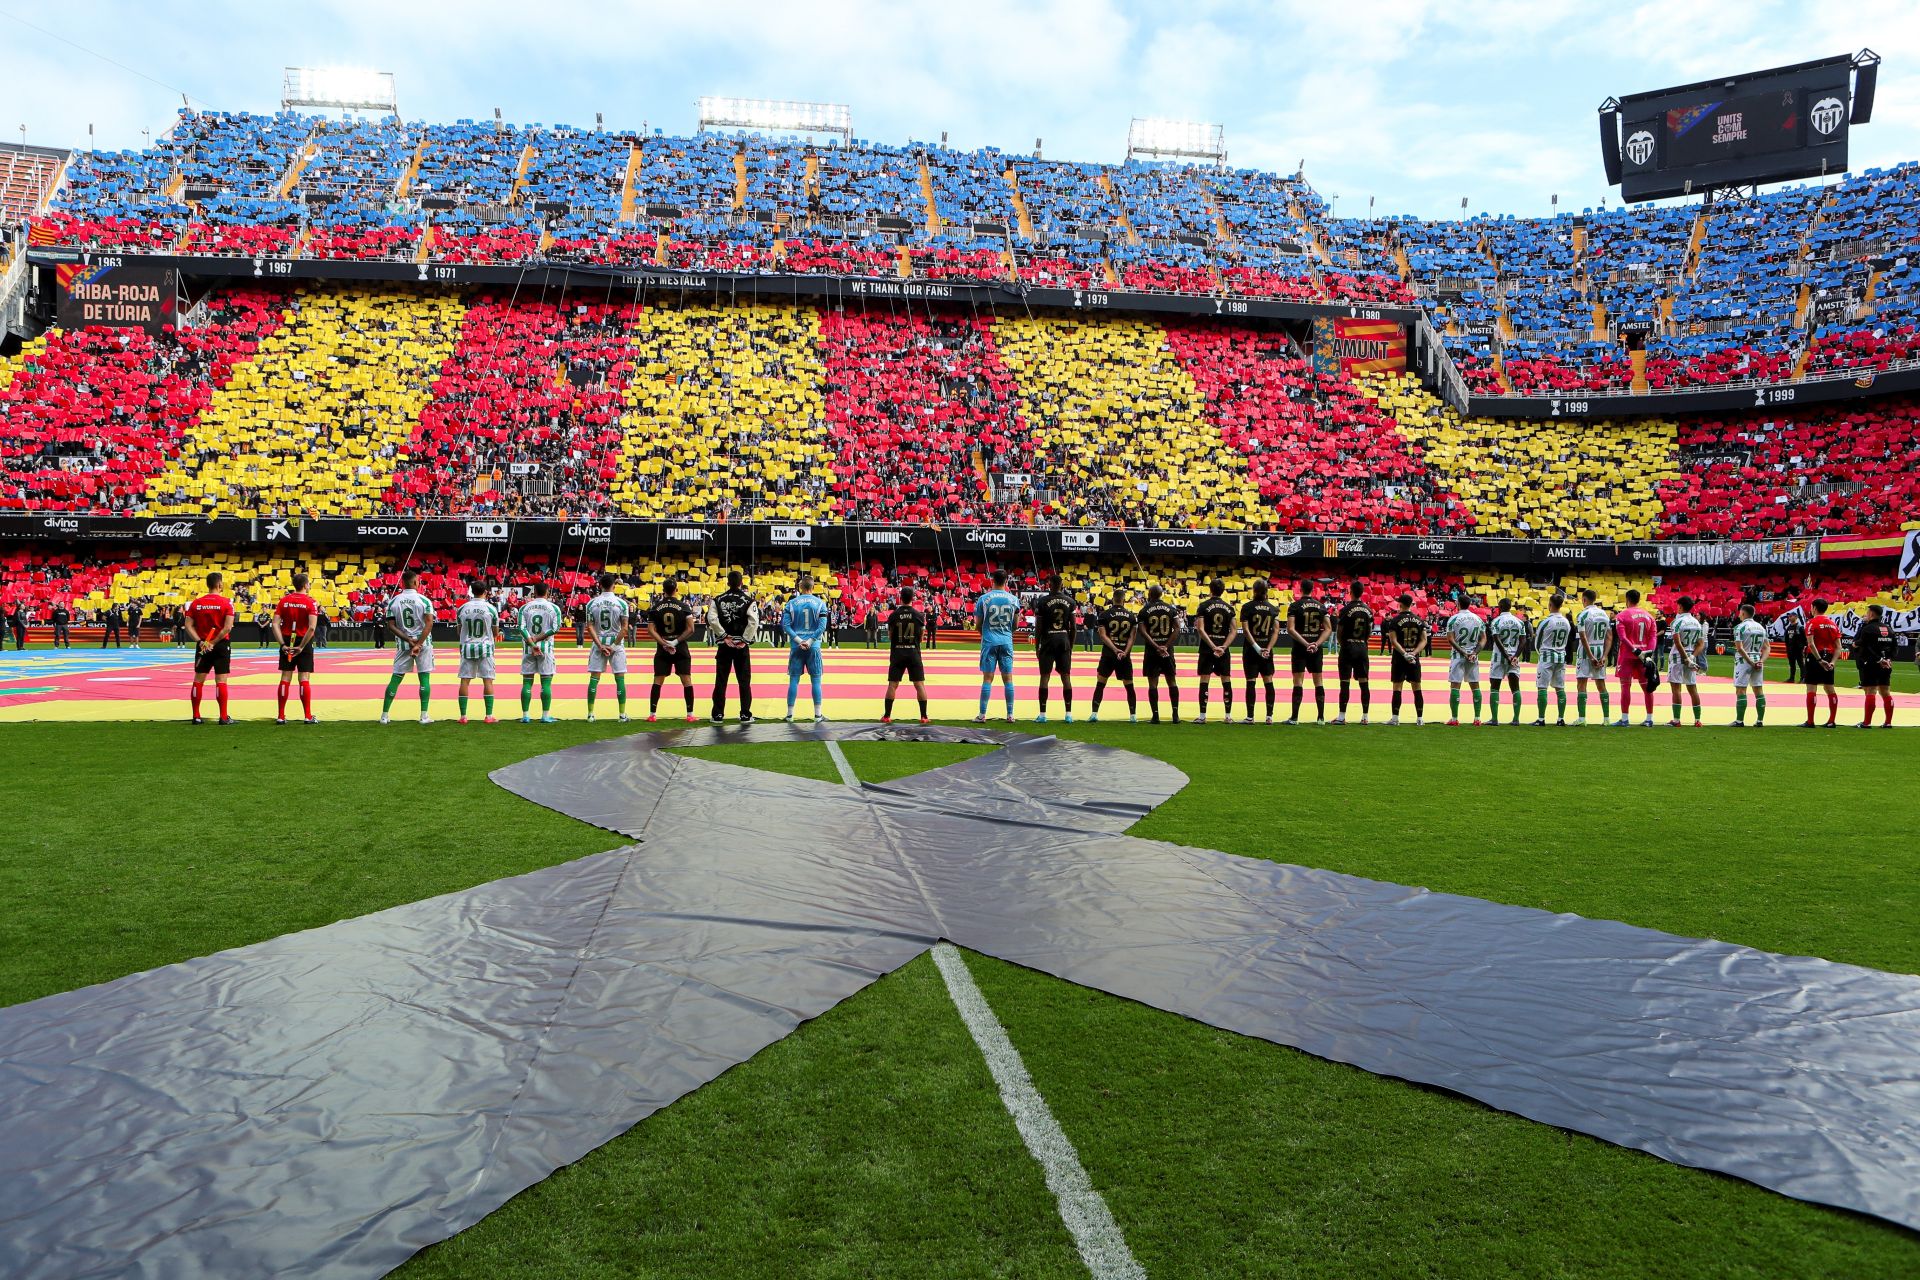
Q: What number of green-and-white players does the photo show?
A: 10